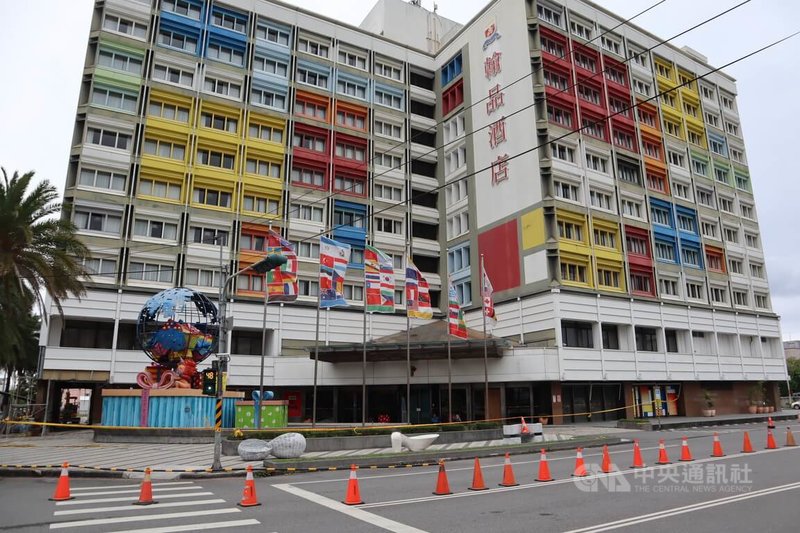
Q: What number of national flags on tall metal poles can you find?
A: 6